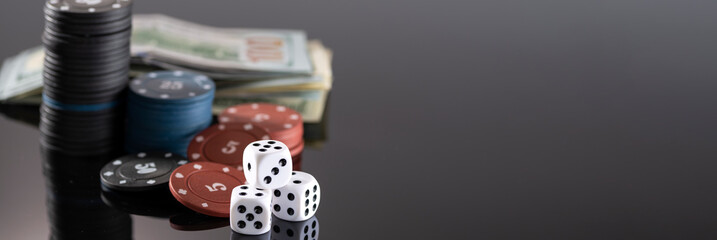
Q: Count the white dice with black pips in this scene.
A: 3